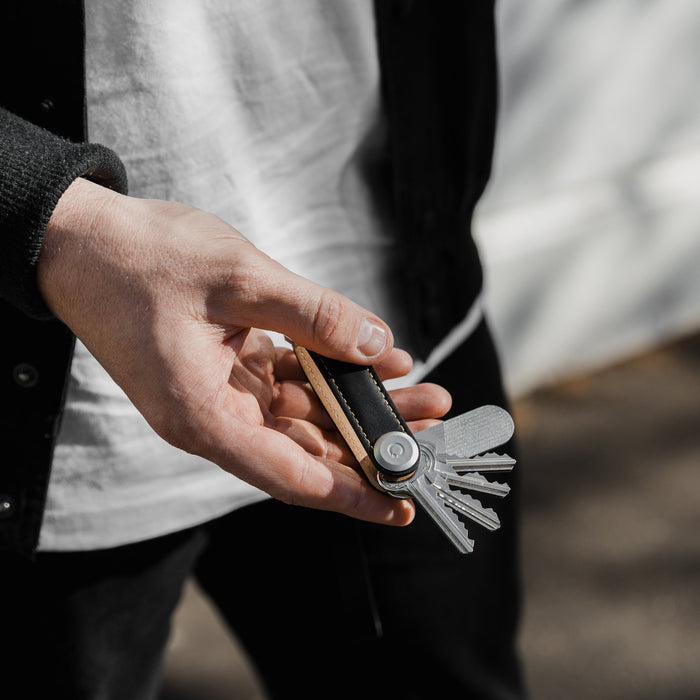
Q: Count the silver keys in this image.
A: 4